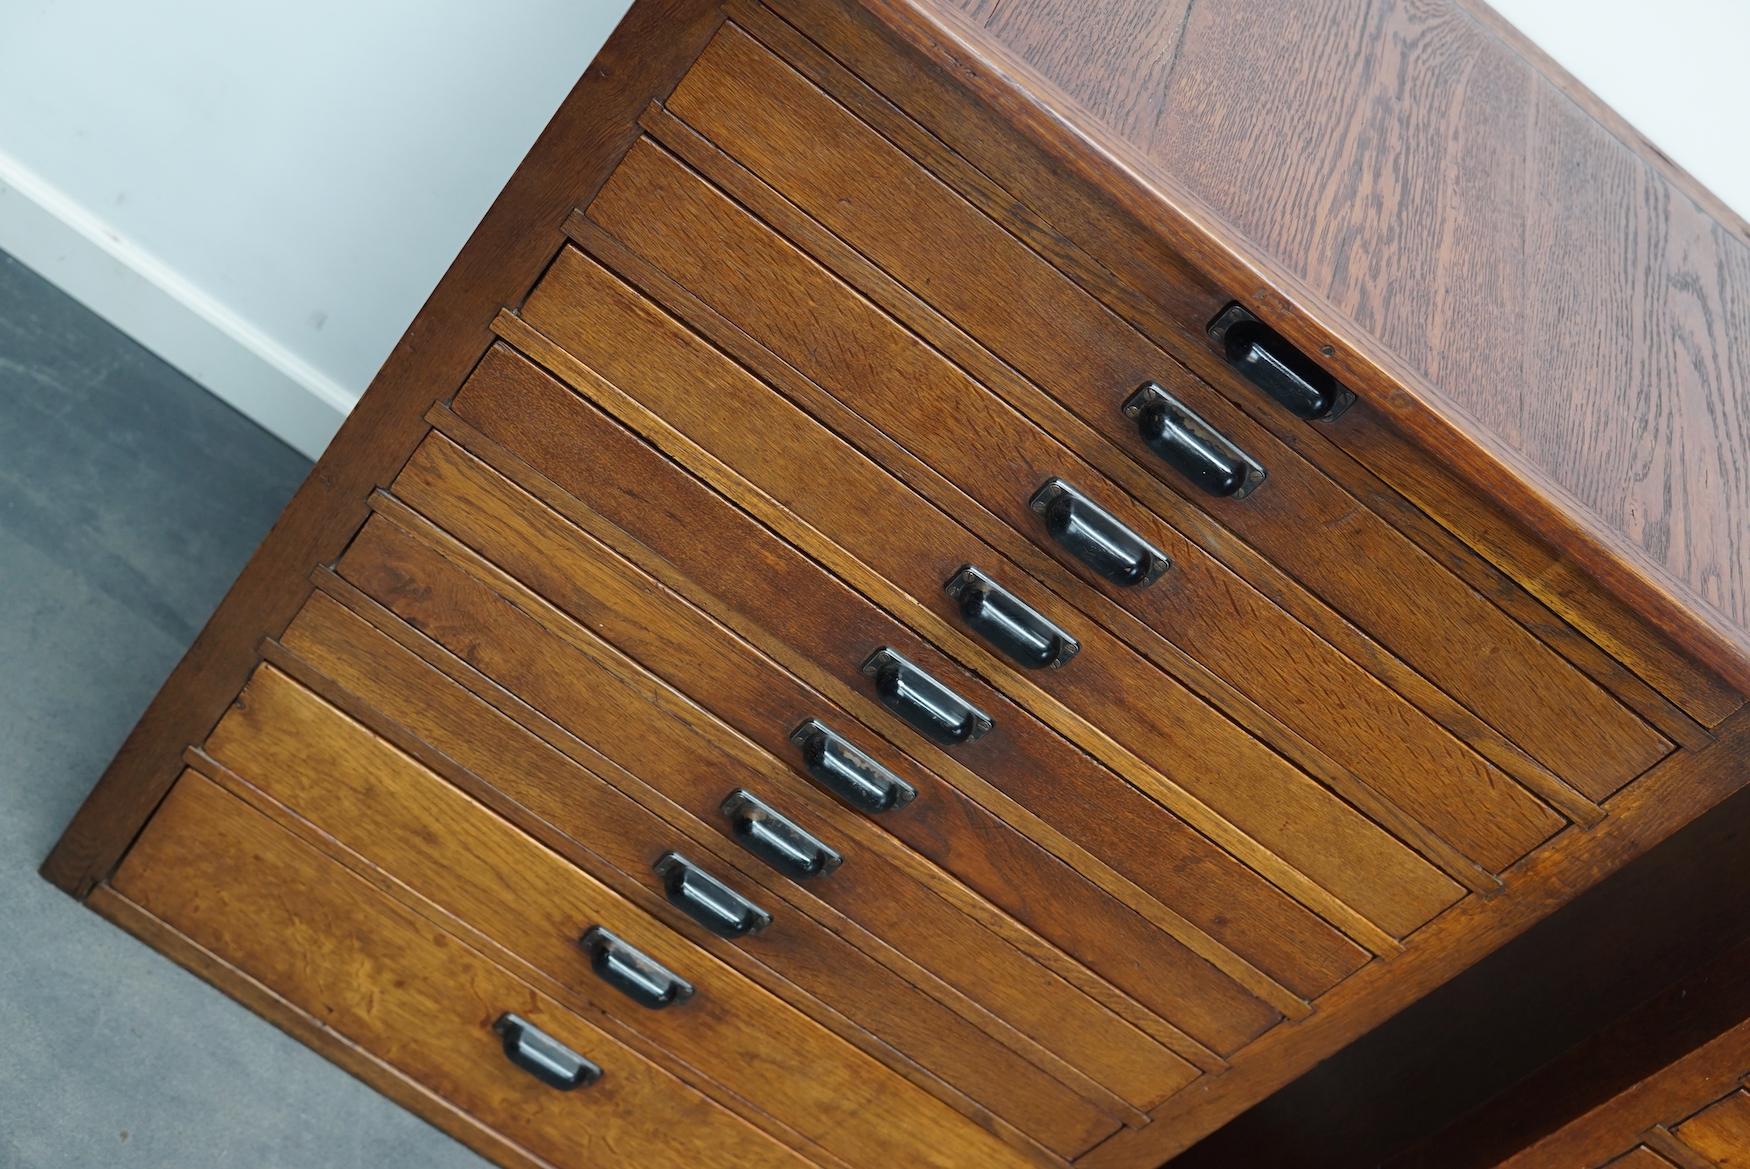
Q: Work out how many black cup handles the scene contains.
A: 10